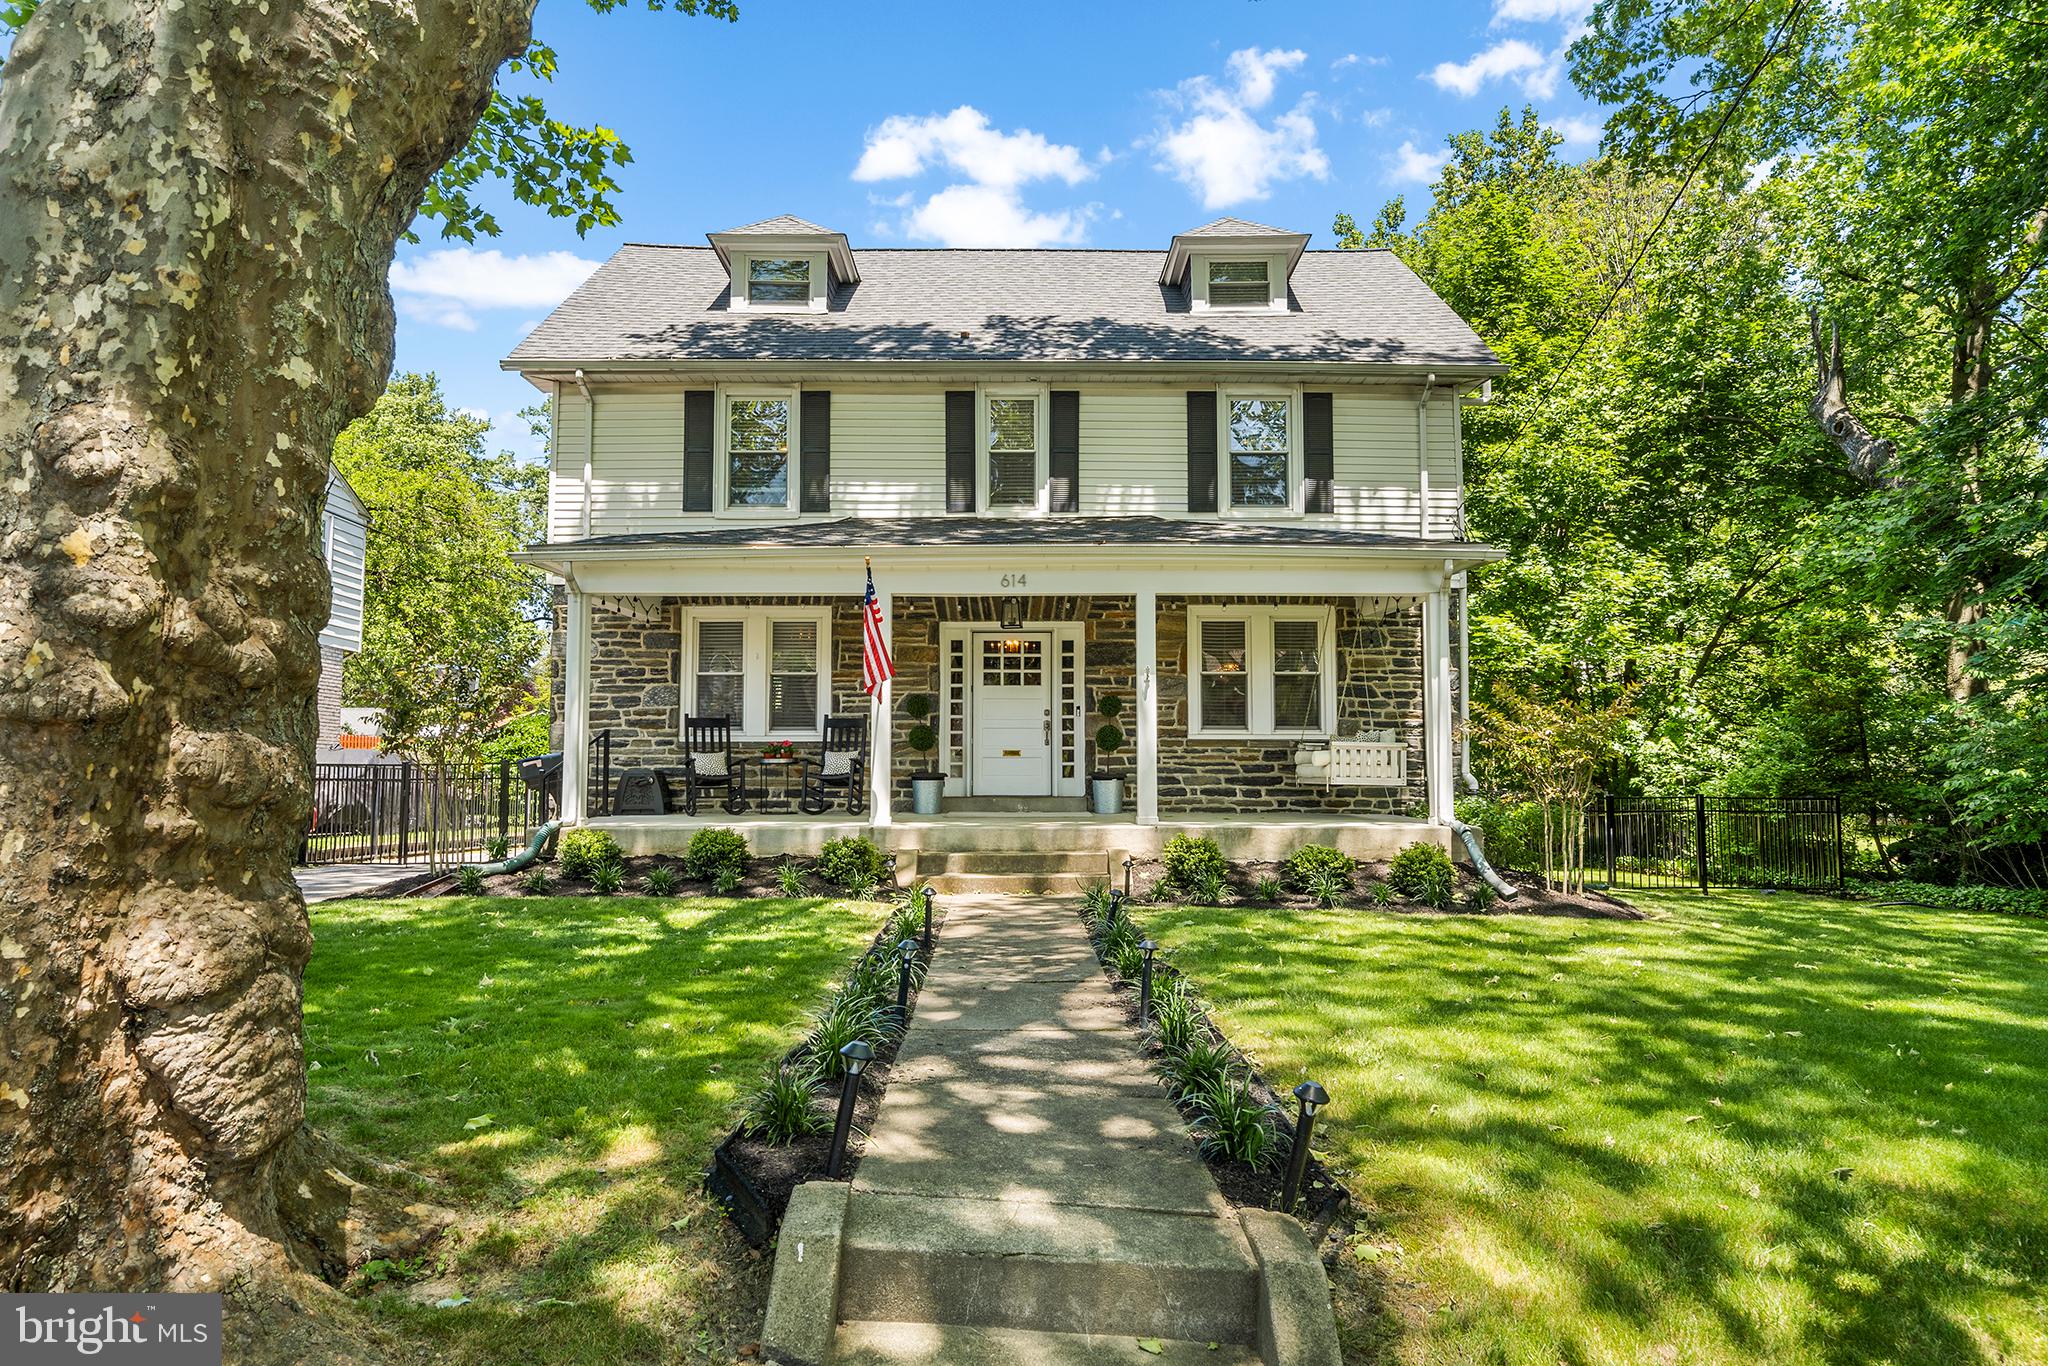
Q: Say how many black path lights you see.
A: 8